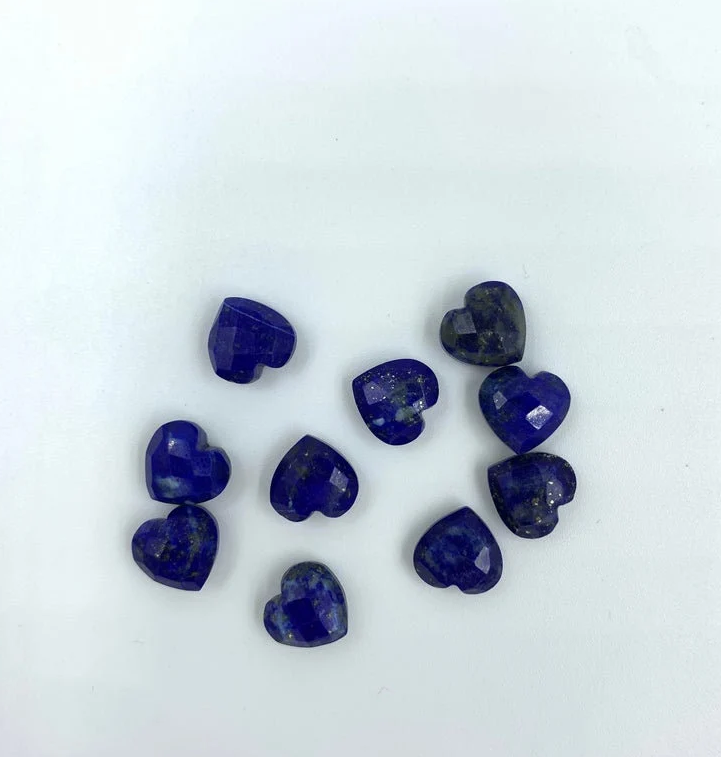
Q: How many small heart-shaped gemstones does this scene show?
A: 10